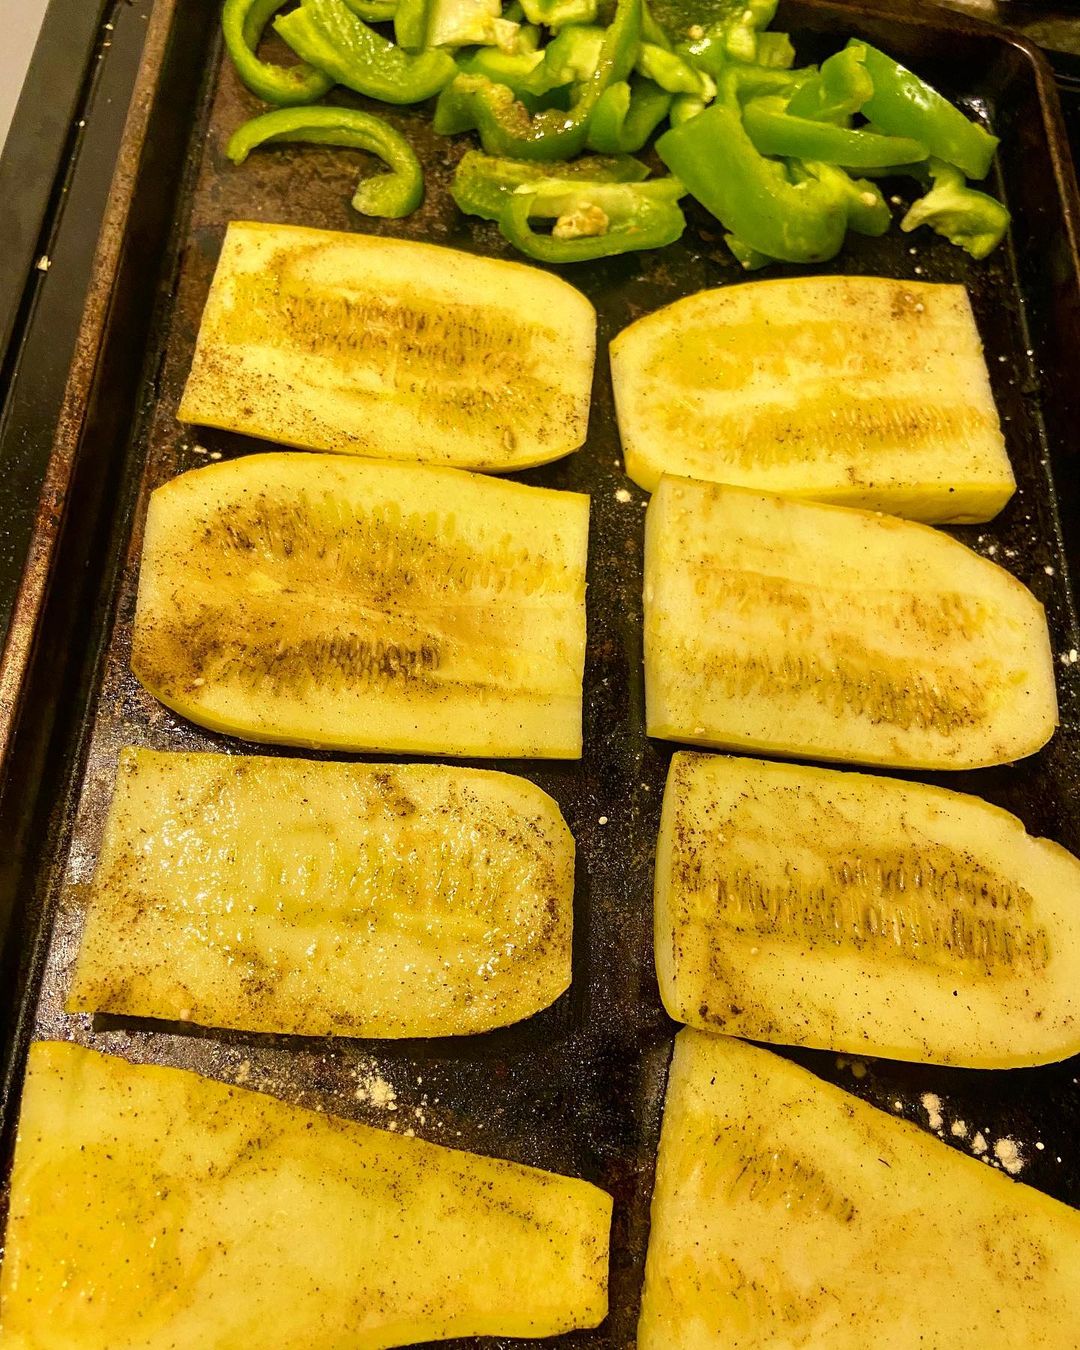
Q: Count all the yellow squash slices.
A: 8